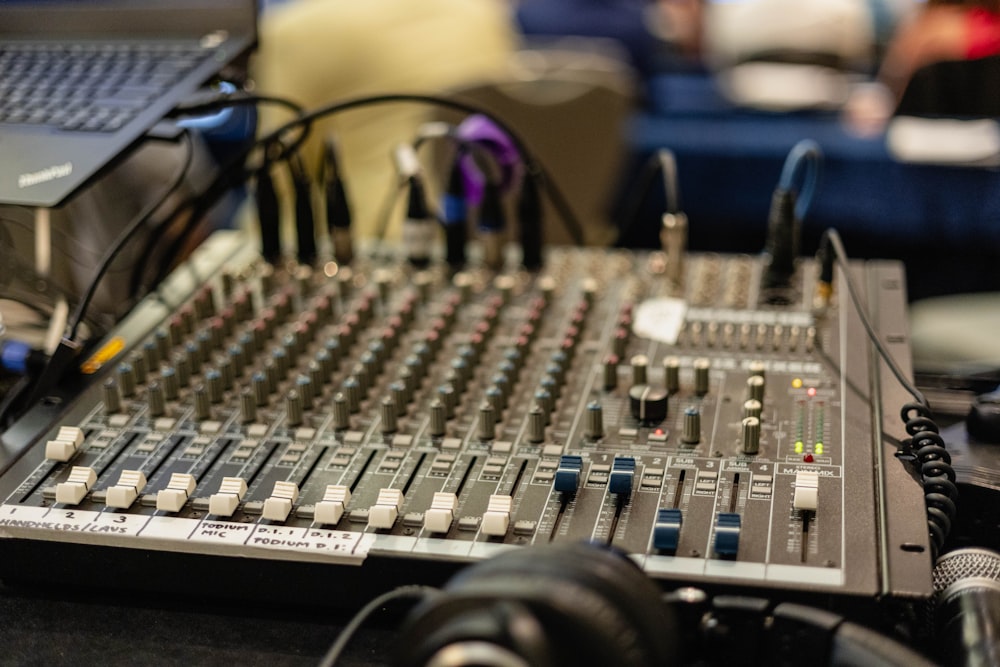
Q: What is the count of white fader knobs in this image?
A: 11